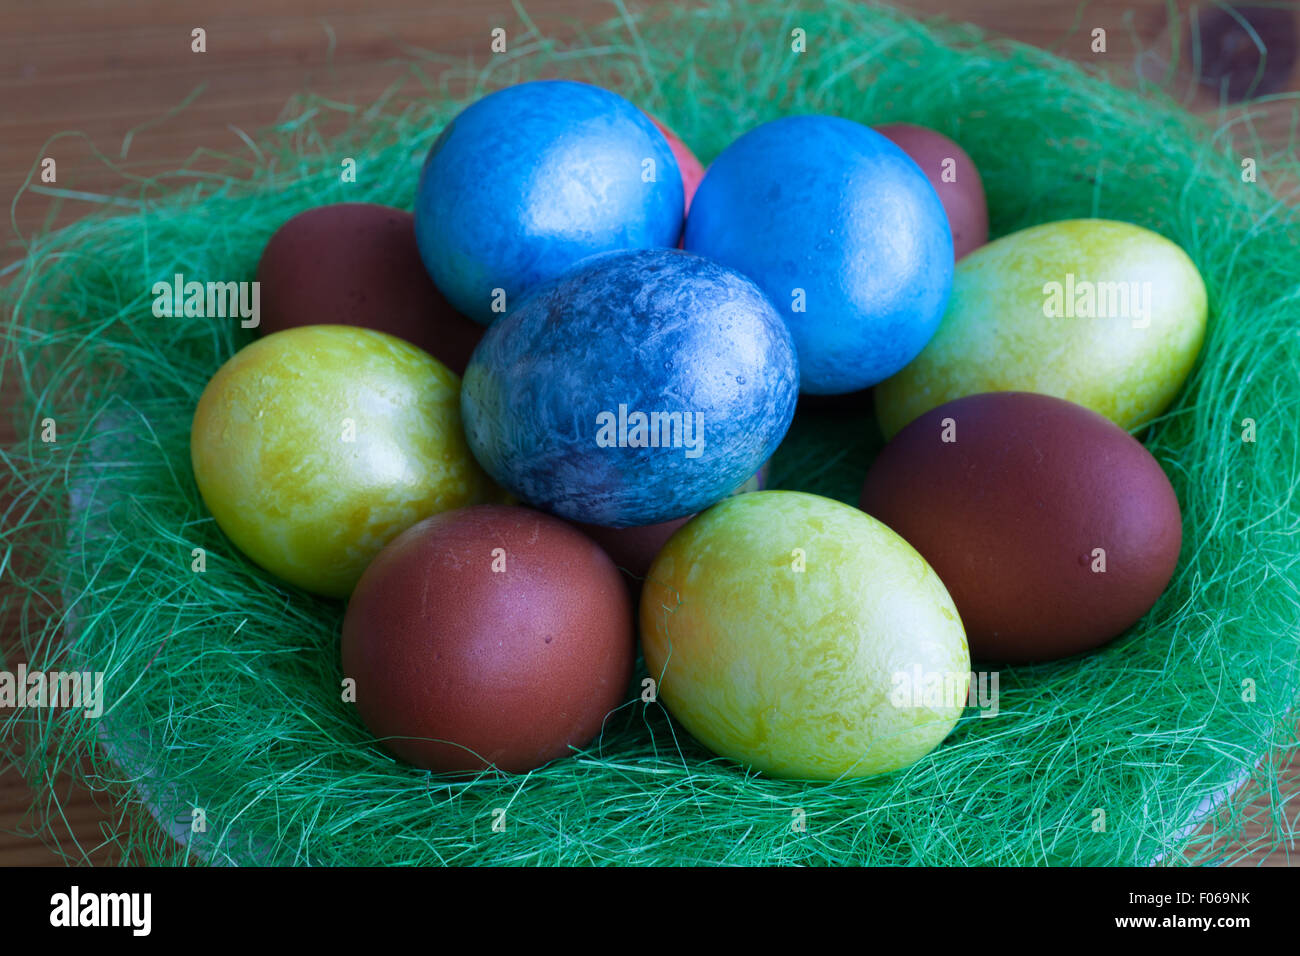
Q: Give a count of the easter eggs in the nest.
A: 12